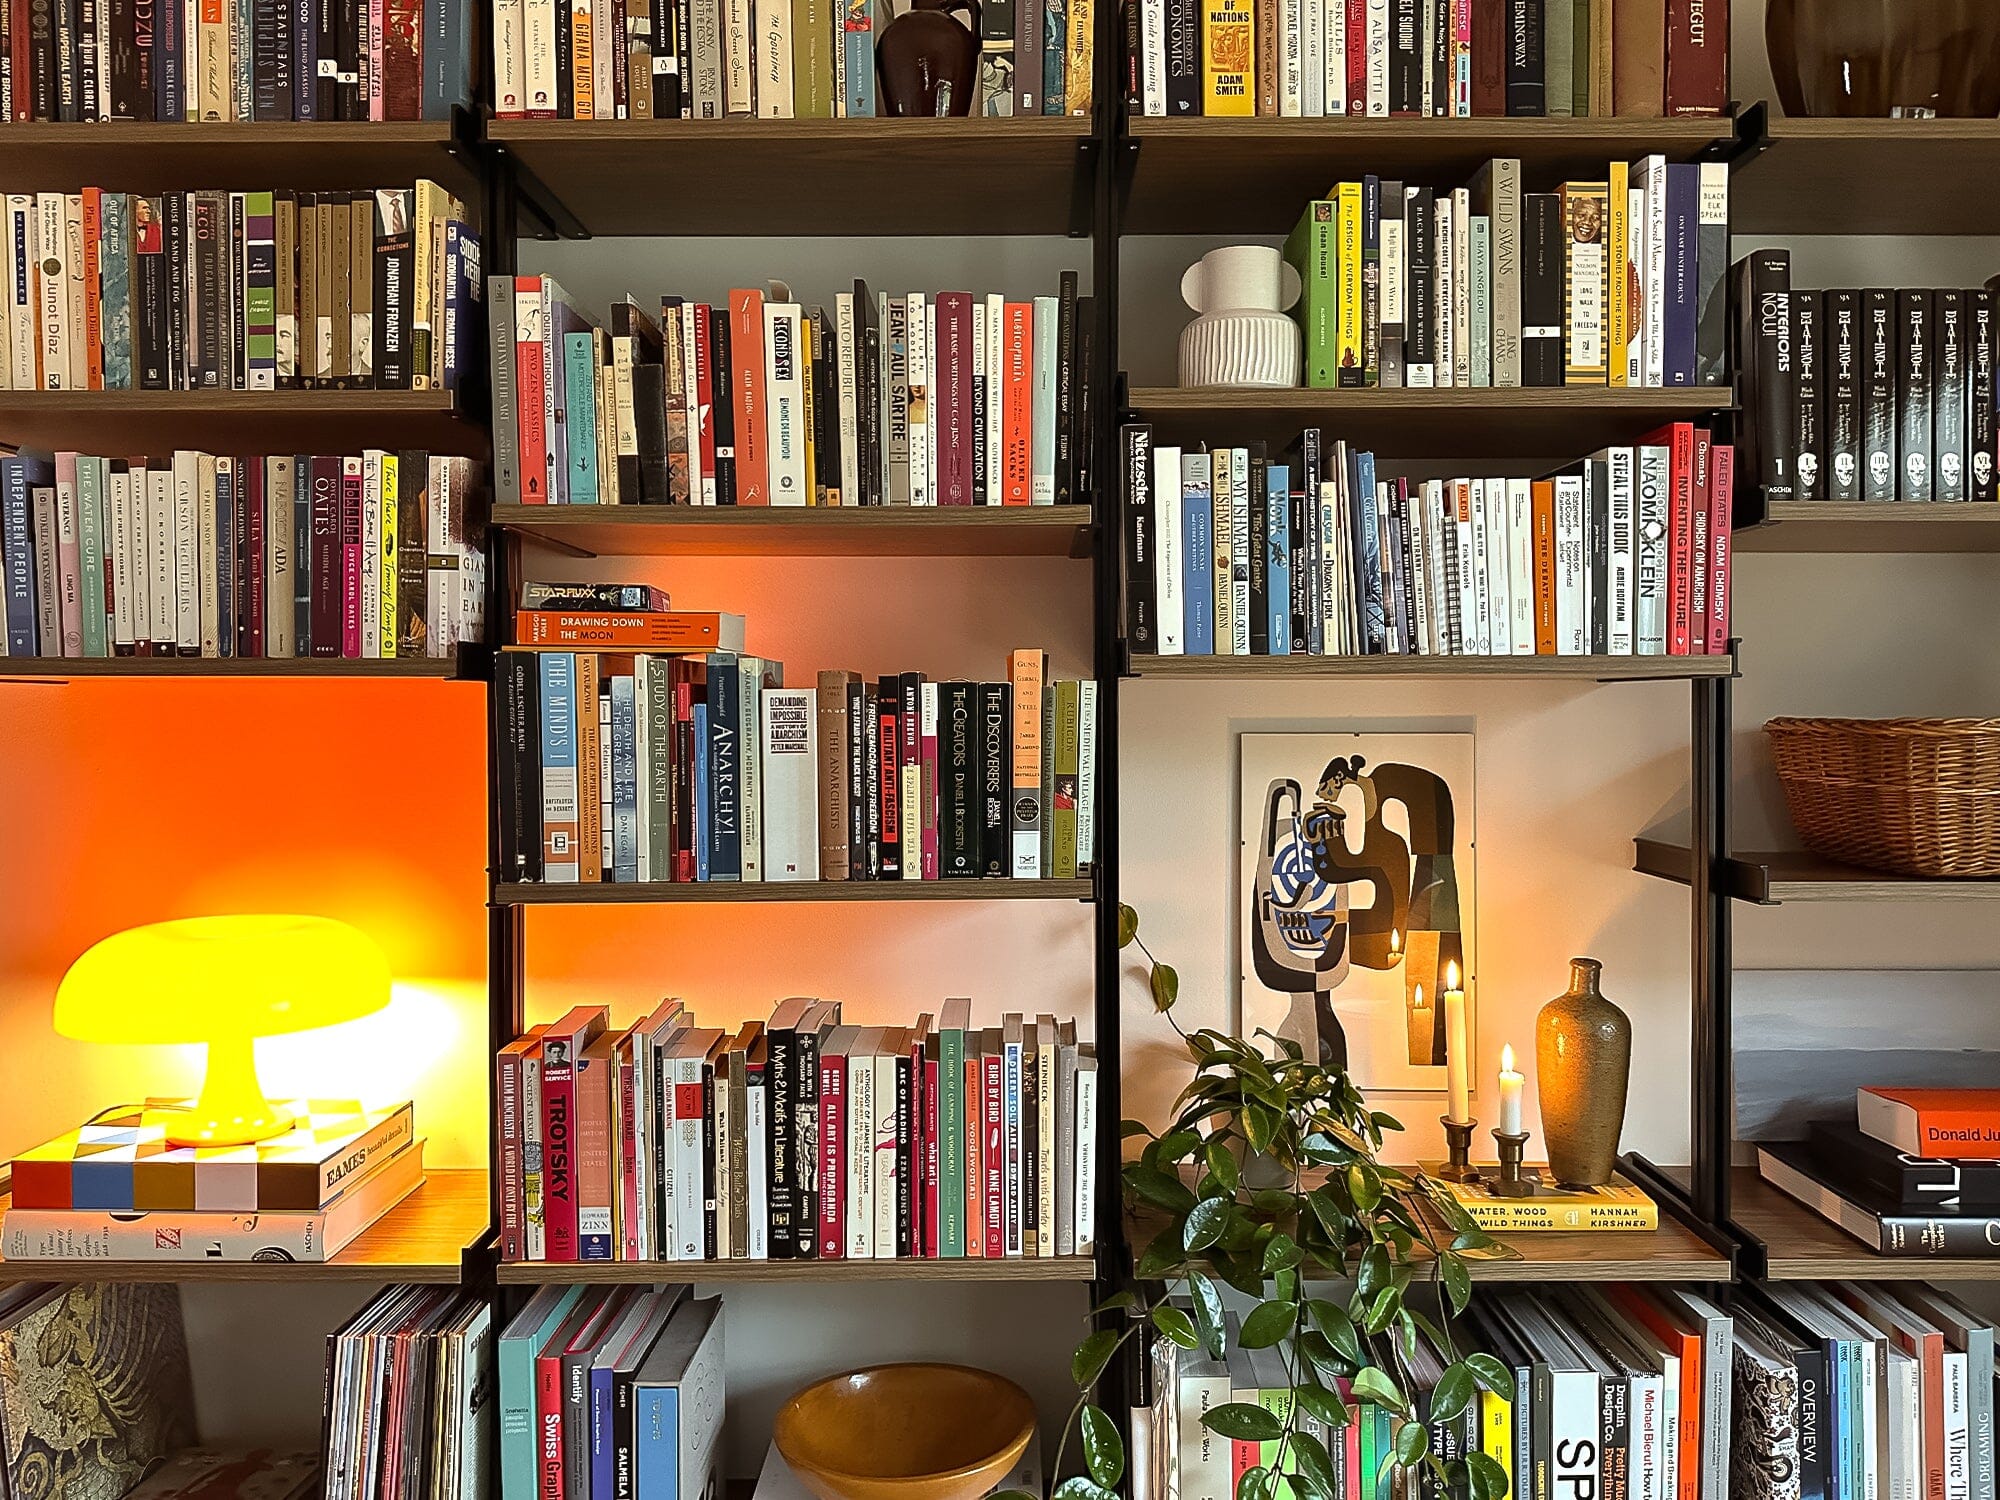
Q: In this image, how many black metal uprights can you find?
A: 3